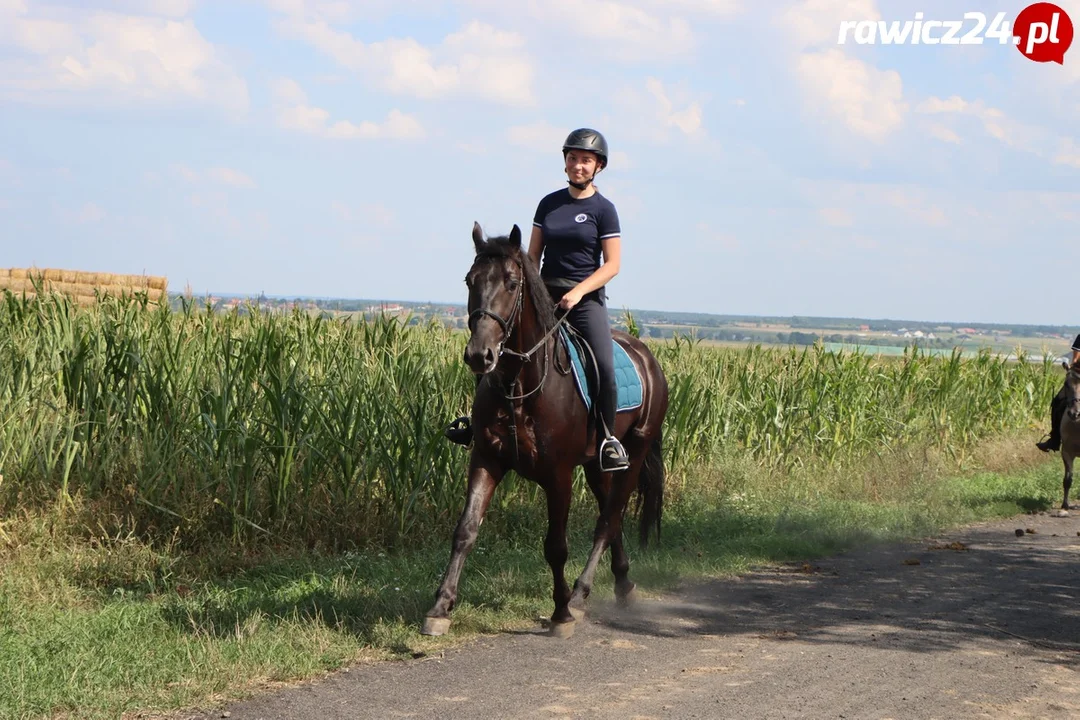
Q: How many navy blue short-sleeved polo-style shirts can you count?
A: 1